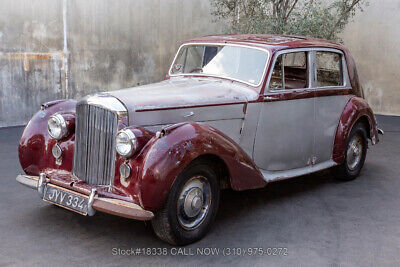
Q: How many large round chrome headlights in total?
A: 2